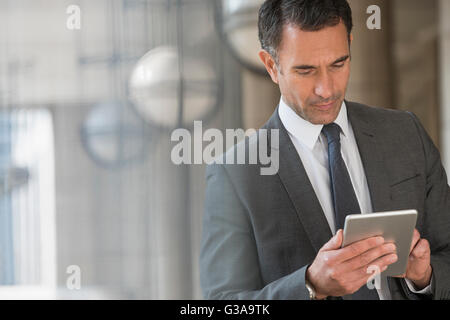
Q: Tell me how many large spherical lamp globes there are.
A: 3